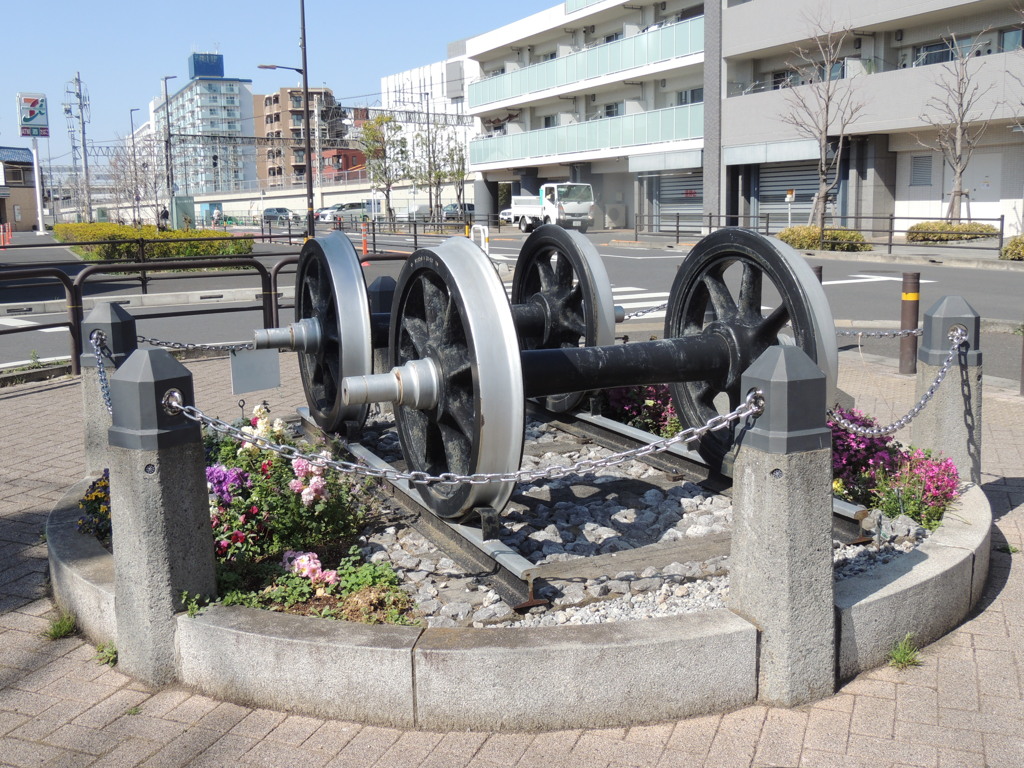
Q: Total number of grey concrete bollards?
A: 5